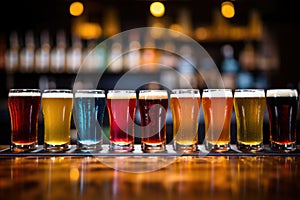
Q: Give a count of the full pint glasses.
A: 9